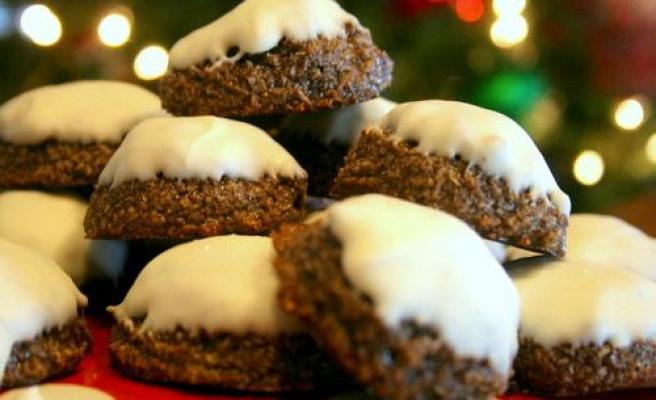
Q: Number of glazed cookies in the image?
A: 12